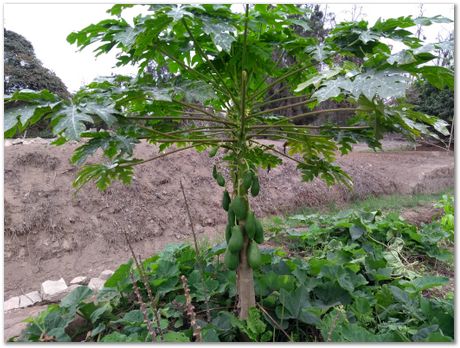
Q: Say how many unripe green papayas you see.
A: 14